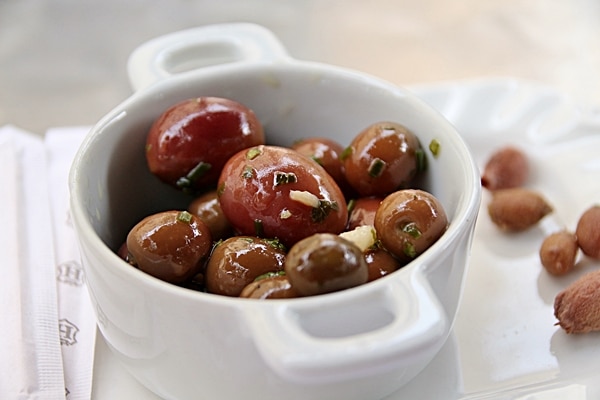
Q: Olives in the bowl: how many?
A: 13